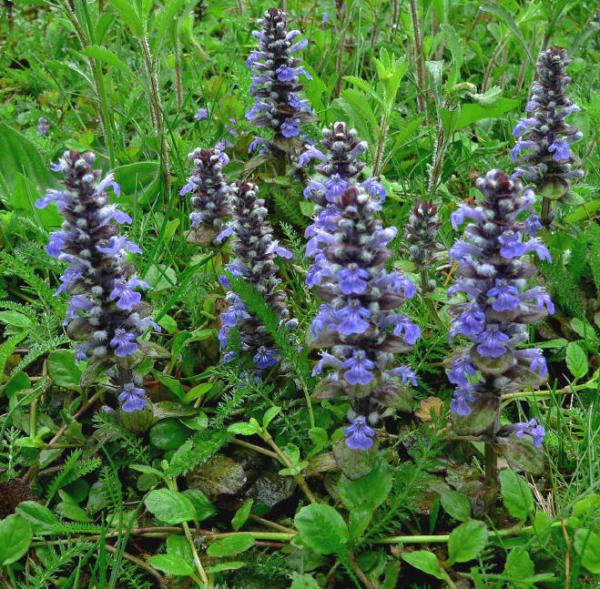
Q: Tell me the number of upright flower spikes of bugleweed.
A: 9